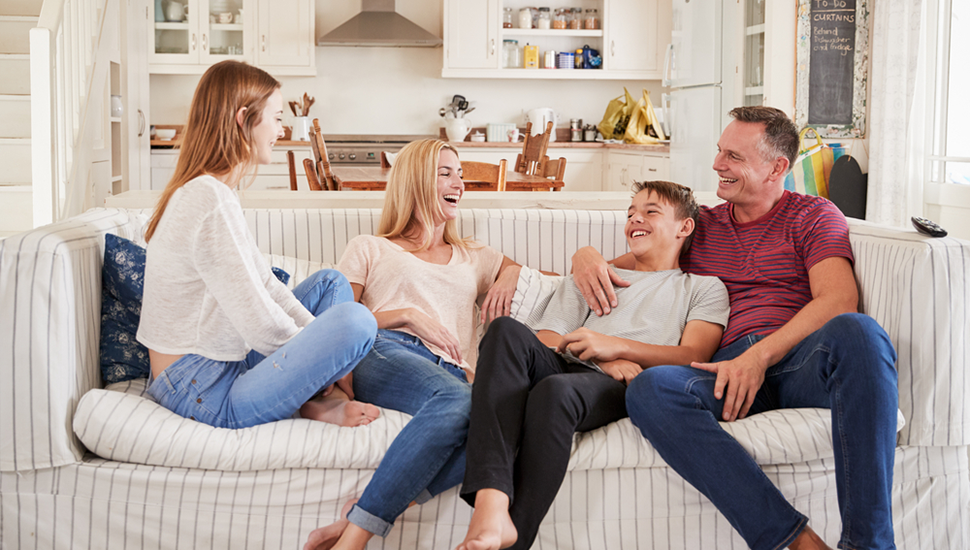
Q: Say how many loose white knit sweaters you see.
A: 1